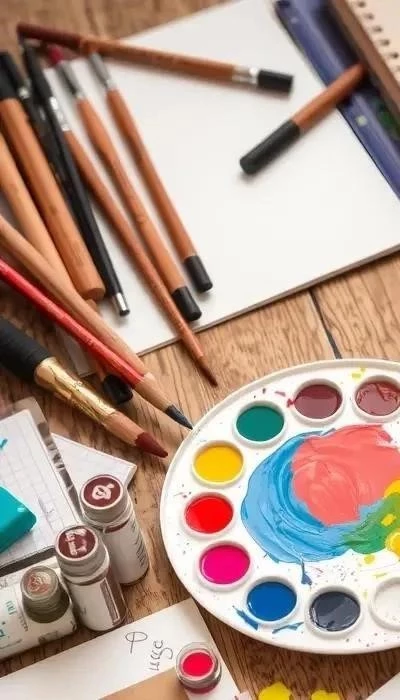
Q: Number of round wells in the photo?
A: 9